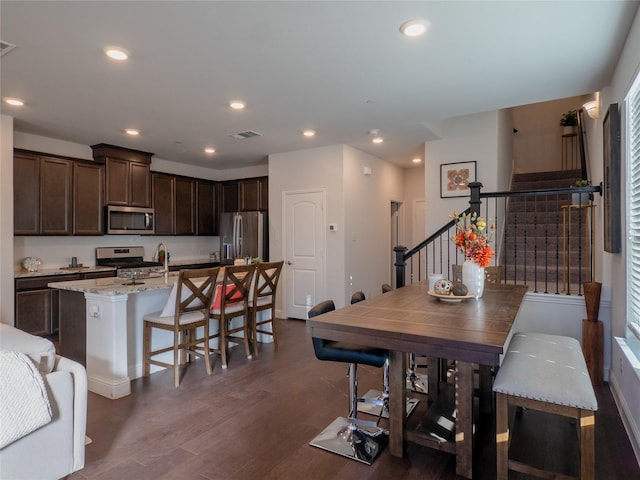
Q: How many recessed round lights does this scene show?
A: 9